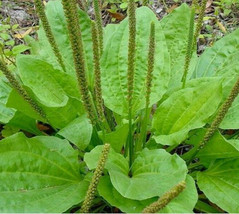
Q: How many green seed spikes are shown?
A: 12